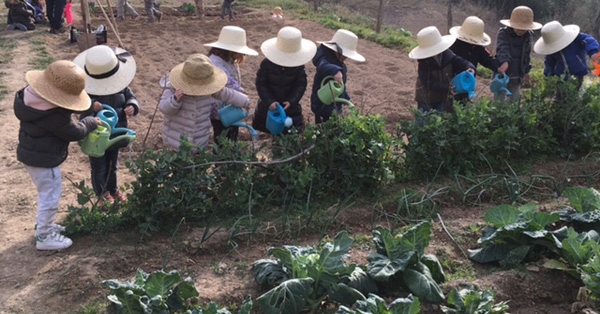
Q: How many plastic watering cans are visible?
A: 8